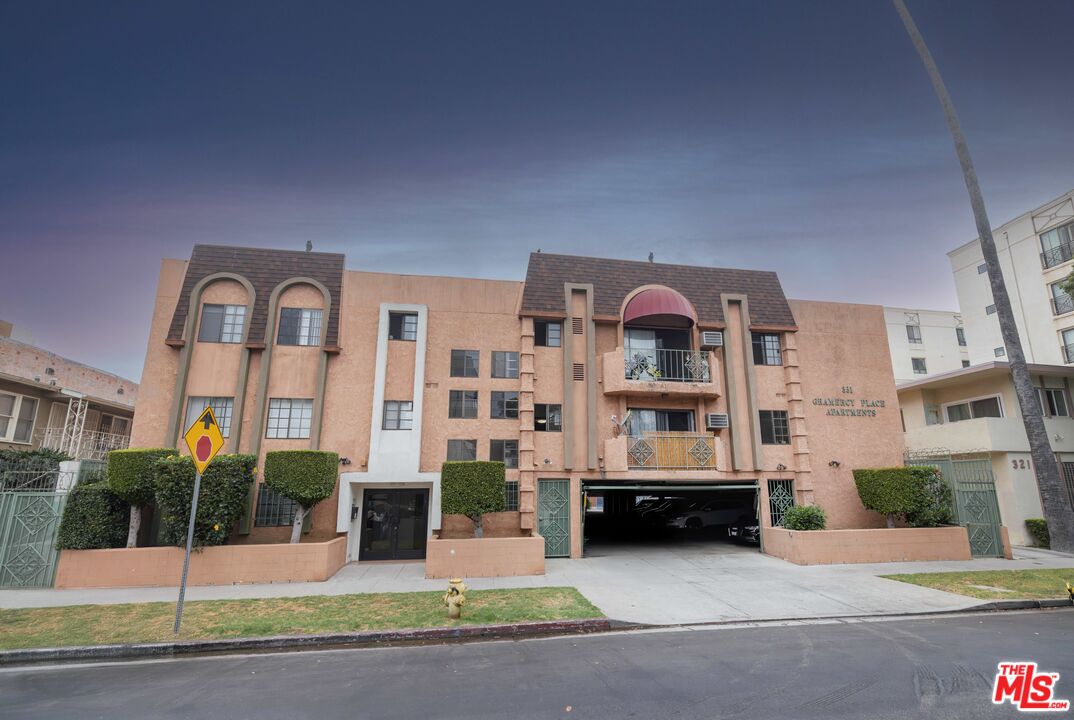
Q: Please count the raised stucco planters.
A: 3